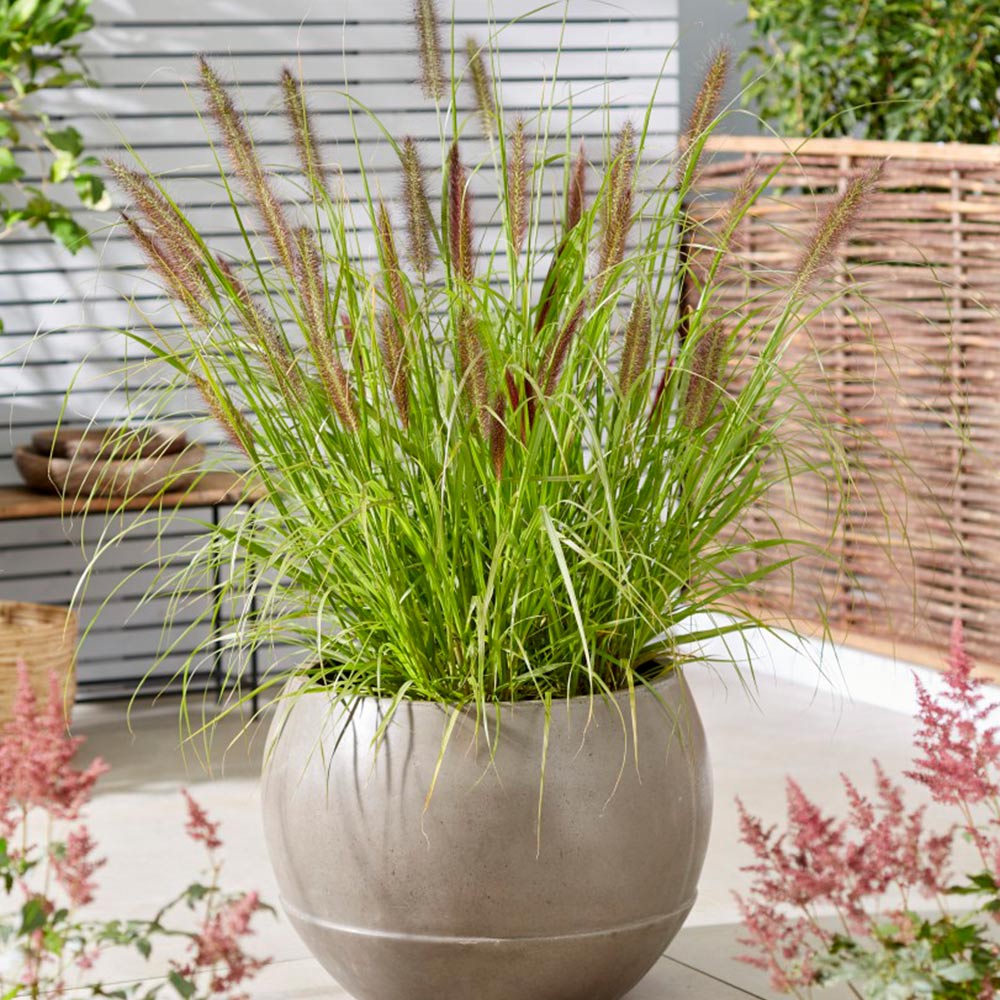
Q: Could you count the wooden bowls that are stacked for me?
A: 2